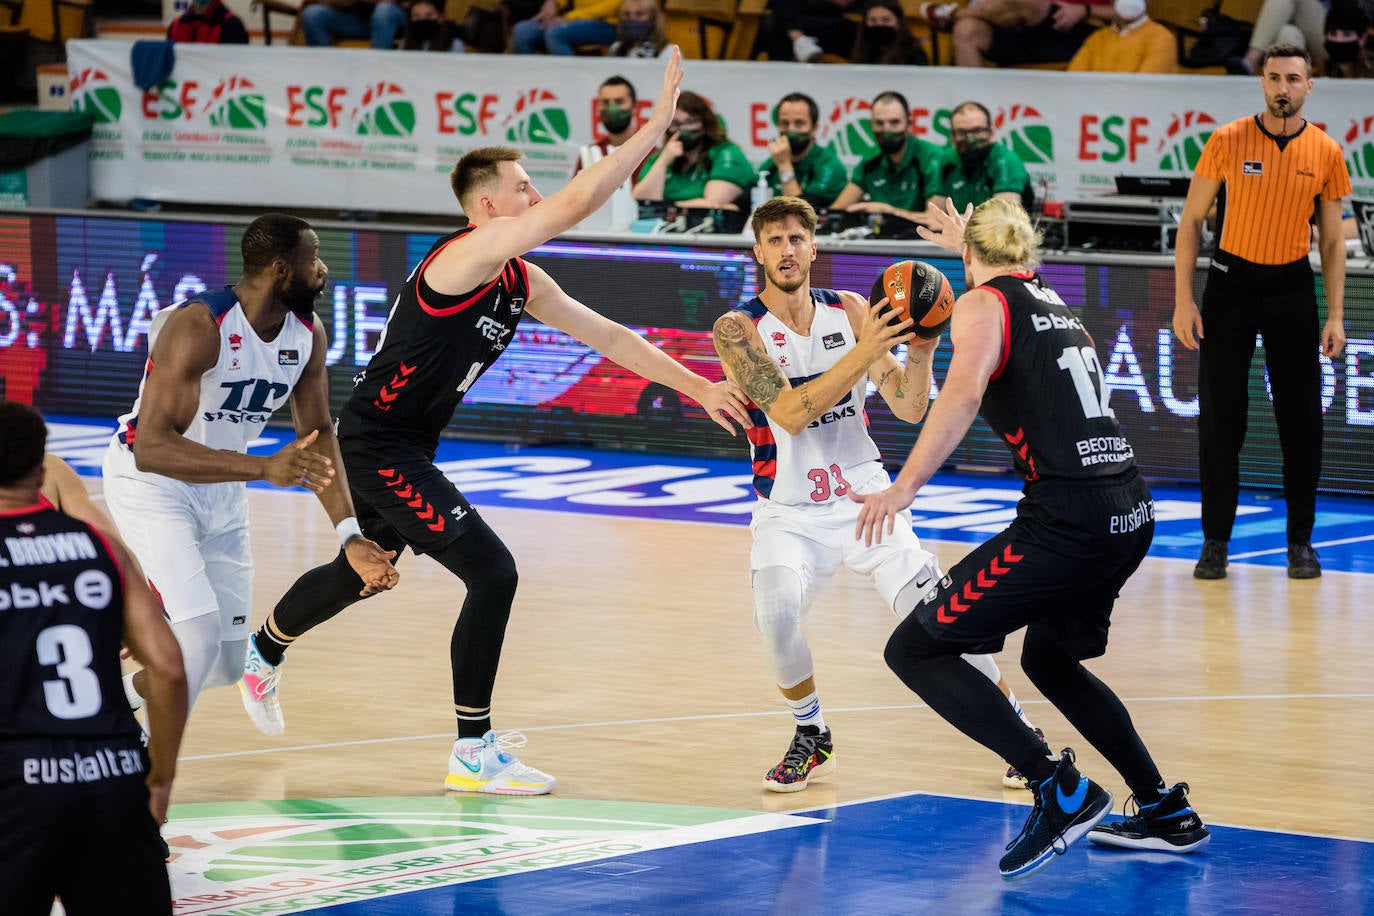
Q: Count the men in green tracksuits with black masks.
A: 3